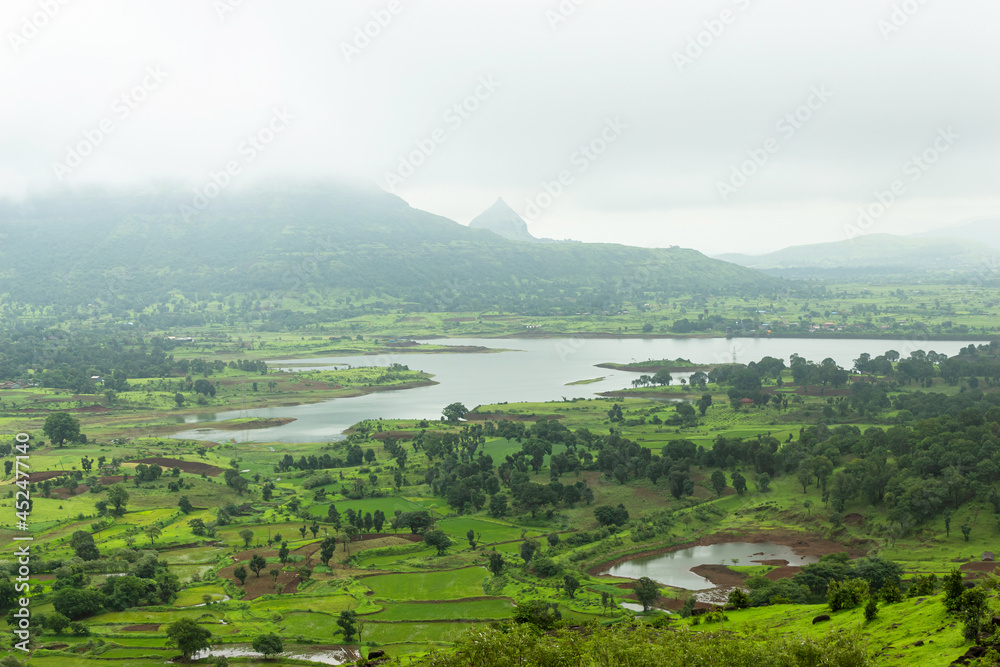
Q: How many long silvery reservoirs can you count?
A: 1